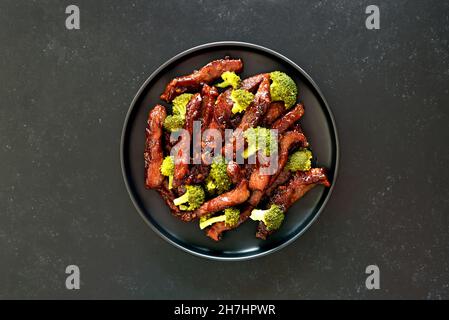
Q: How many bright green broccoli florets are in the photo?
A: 11